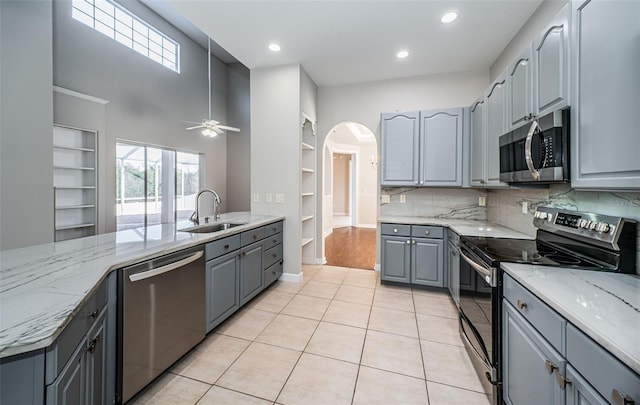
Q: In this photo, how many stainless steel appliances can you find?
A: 3